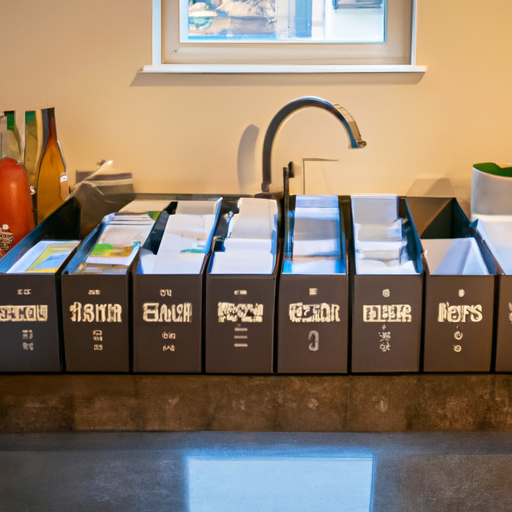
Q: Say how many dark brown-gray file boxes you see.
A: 8